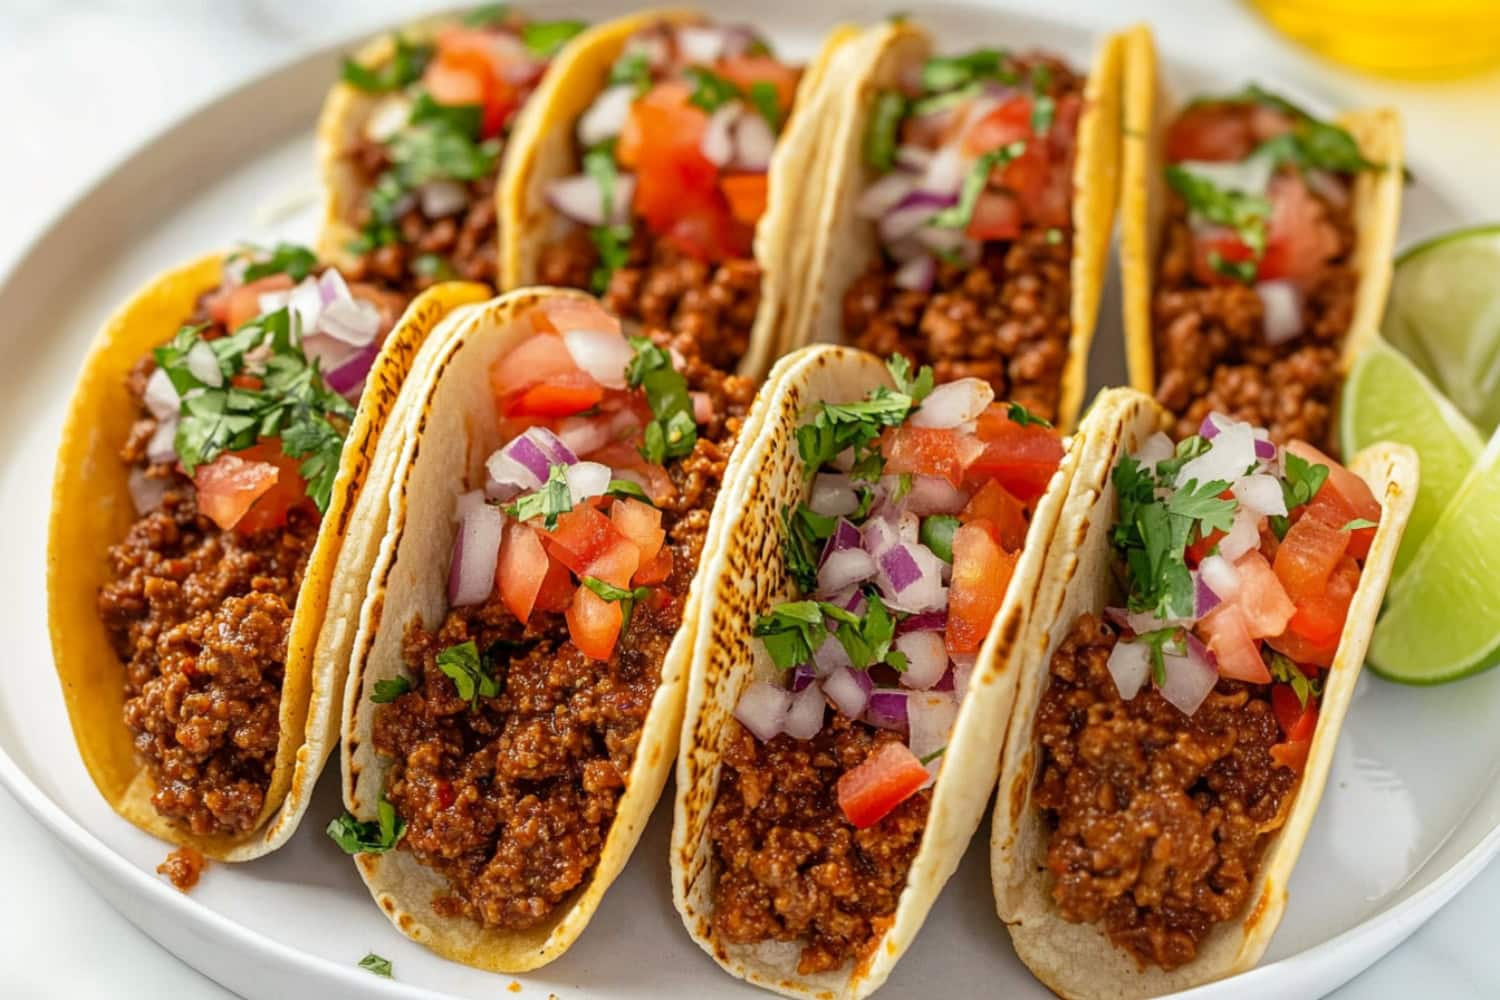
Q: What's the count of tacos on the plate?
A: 8